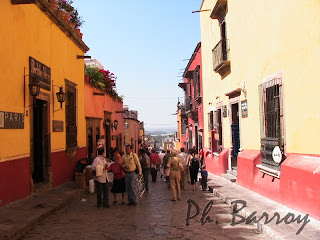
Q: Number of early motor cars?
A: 0